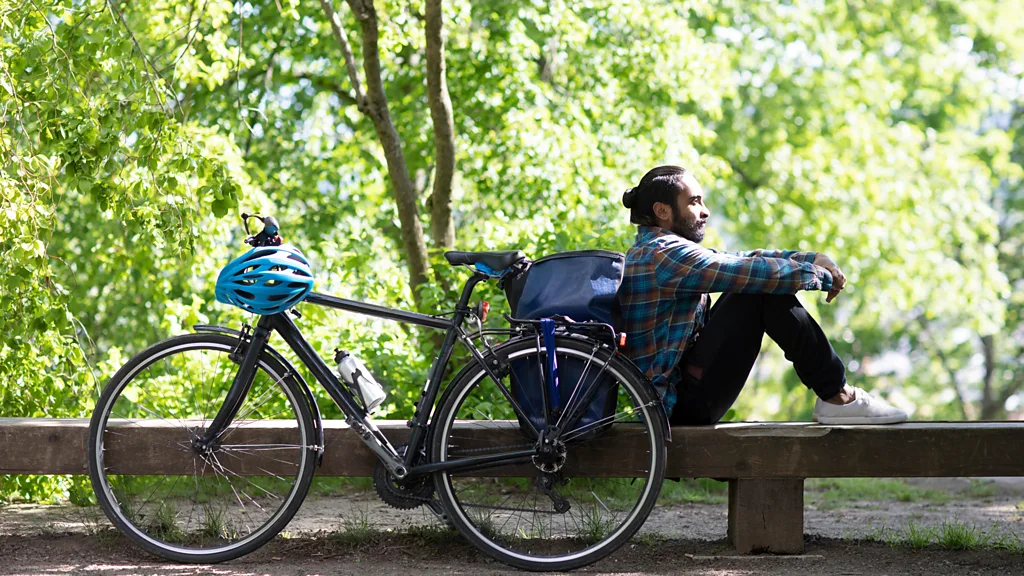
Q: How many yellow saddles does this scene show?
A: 0